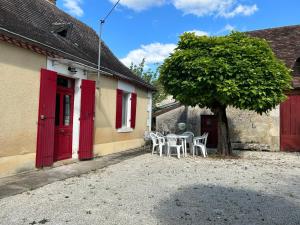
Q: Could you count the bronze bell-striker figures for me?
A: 0